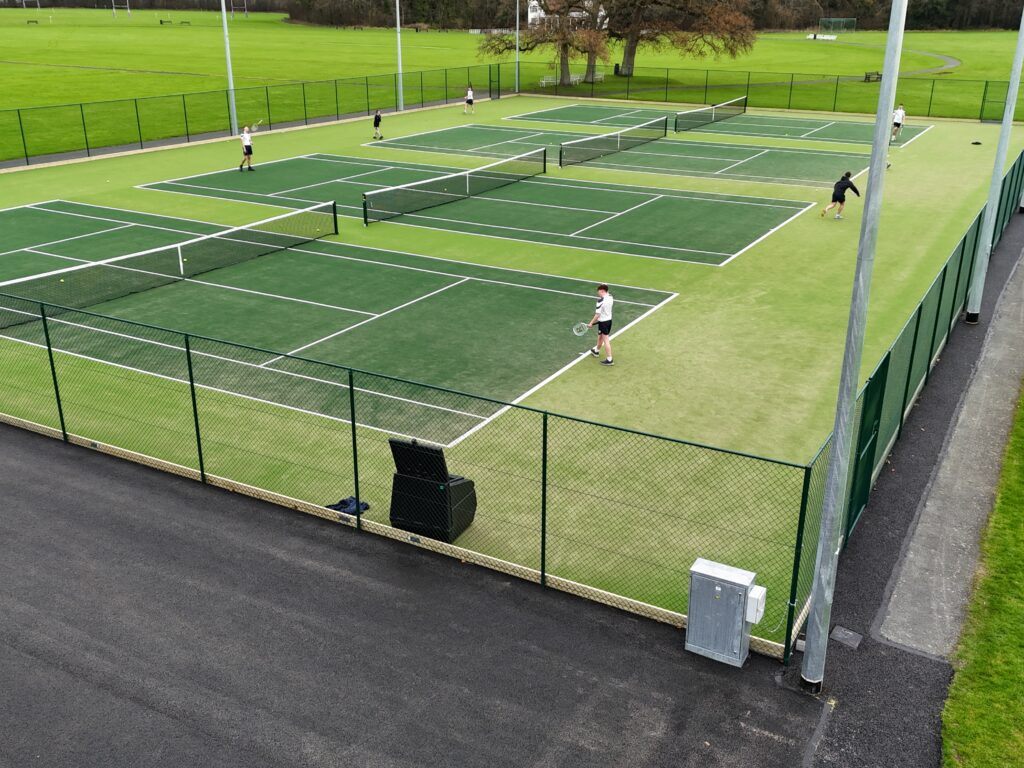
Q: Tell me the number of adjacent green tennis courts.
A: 4